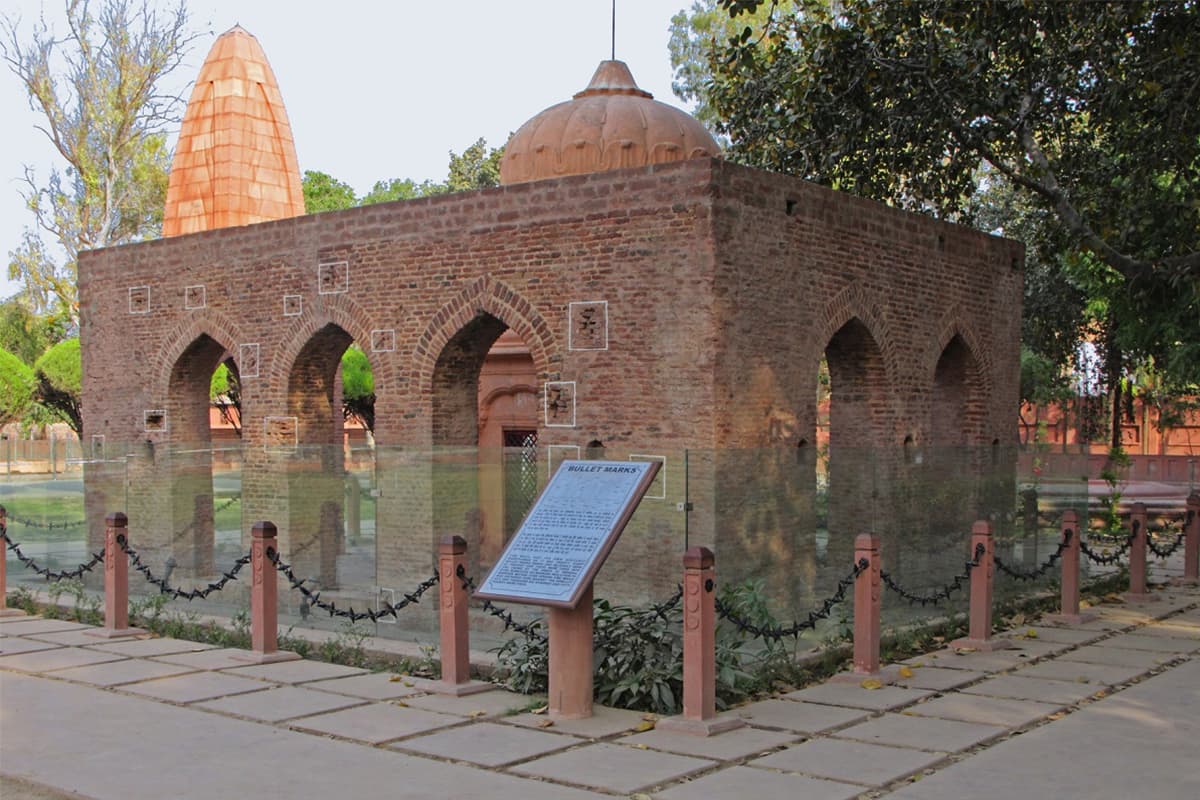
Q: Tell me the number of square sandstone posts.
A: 10